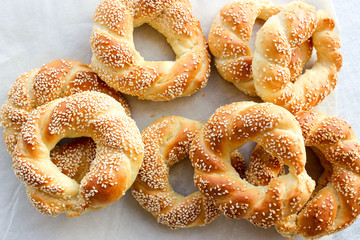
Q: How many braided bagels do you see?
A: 8